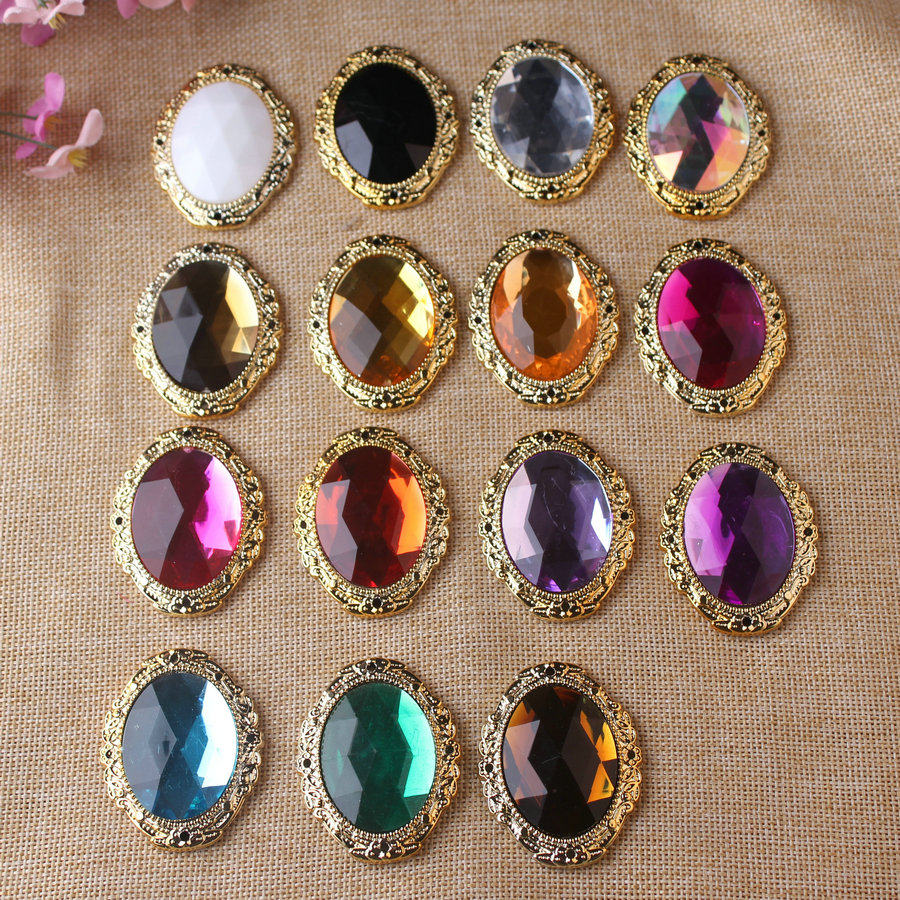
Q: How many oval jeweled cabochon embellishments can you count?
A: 15